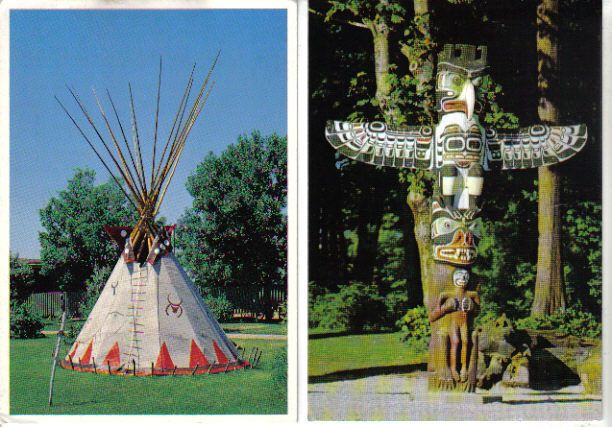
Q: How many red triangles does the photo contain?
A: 6